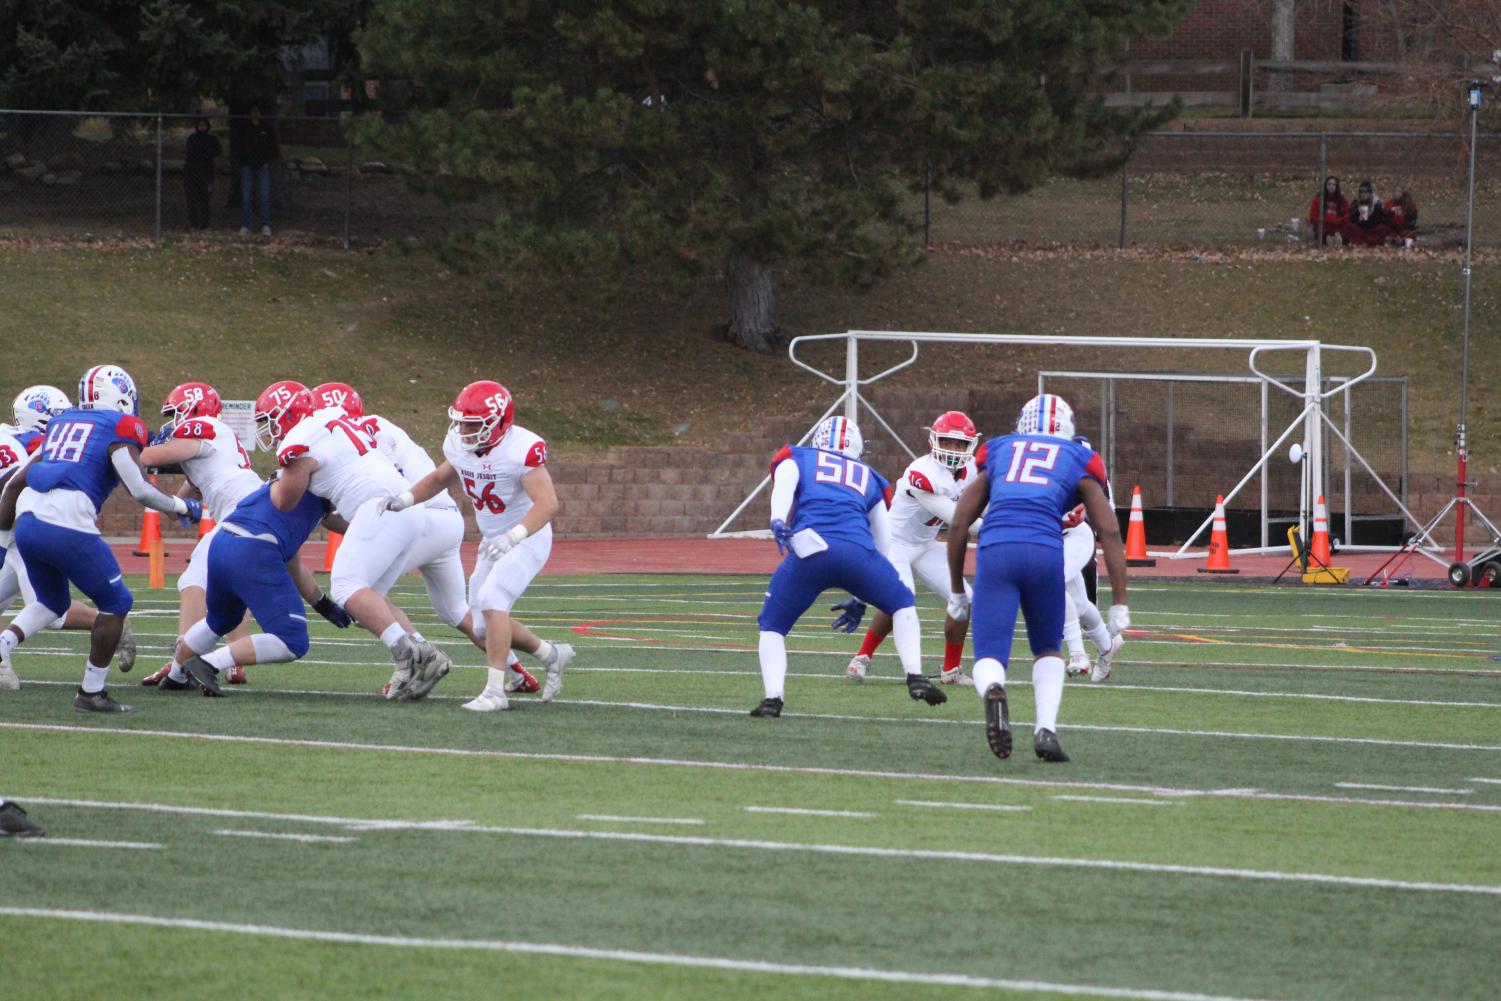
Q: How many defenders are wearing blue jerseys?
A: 5